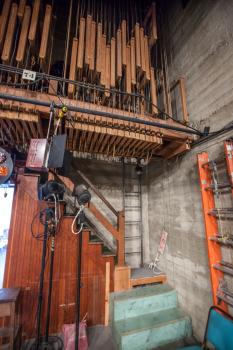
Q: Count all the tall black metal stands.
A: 3